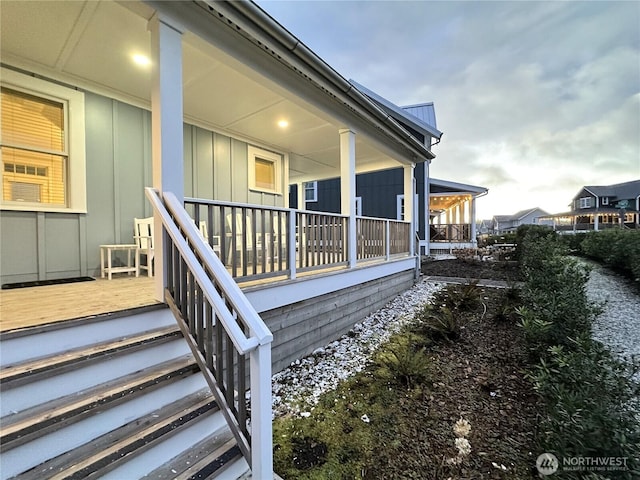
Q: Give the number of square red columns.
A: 0